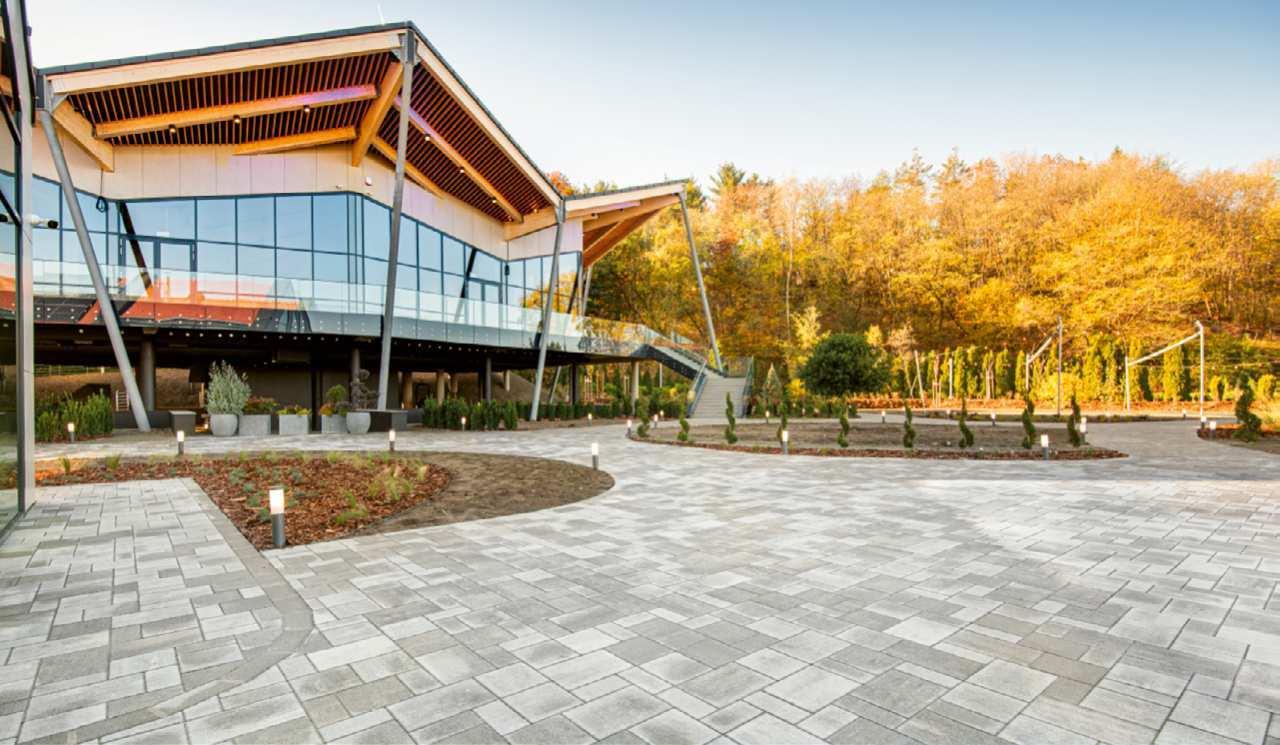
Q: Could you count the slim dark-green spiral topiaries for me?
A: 10